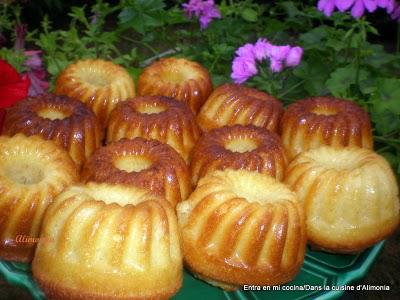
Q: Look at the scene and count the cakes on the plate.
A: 12